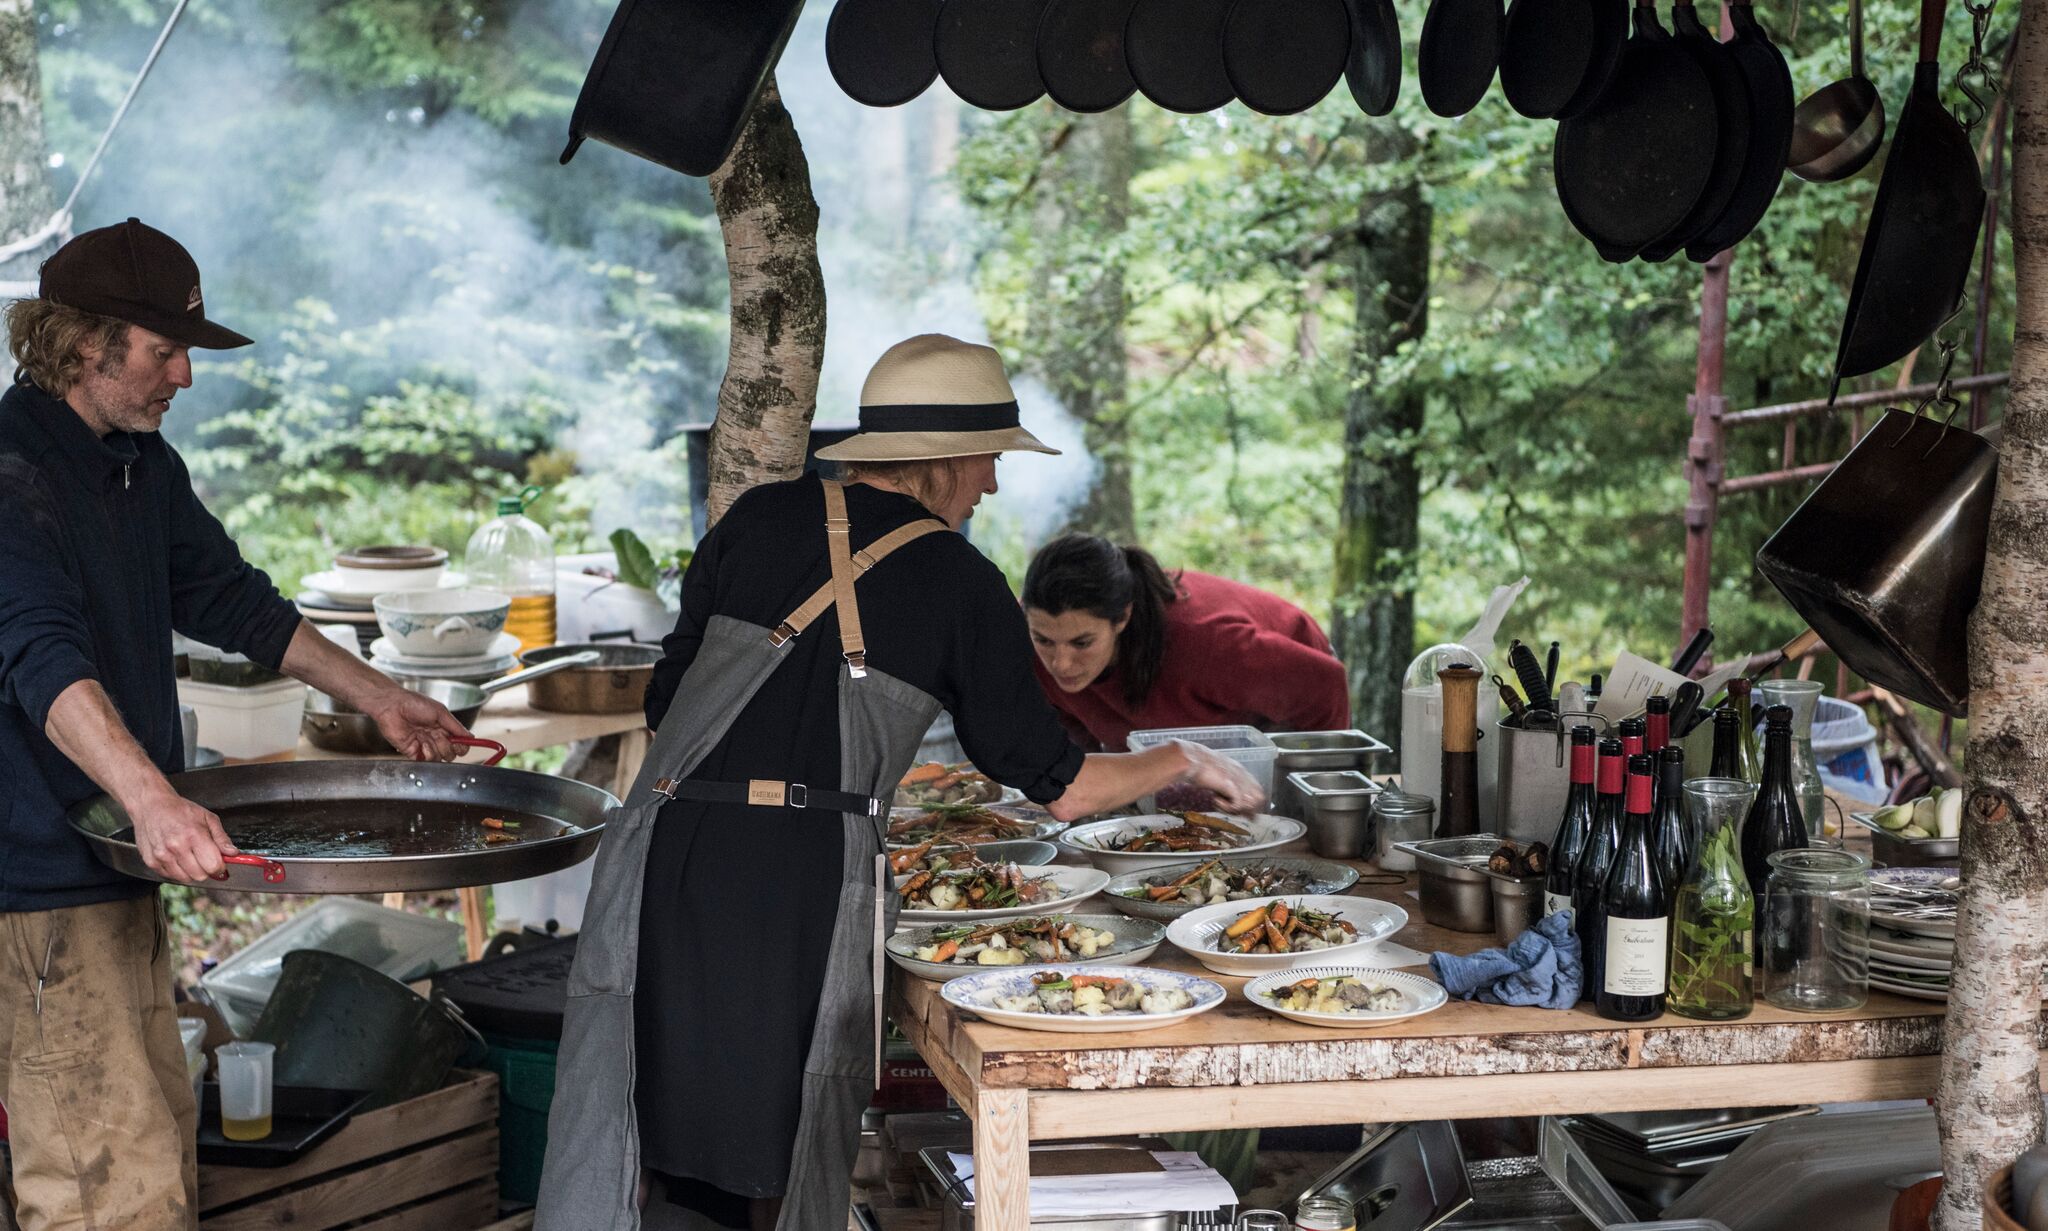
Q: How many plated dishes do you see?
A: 10